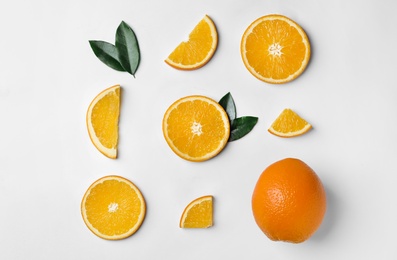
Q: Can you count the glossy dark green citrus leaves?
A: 4